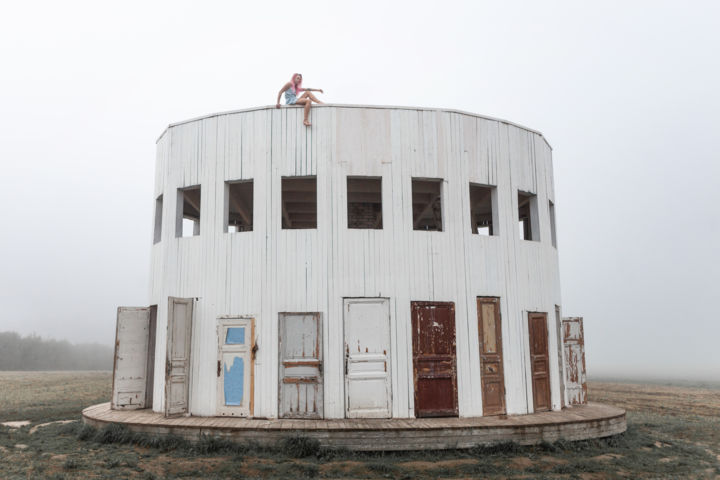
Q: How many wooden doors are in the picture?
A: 9